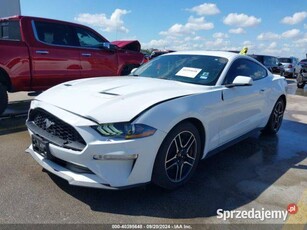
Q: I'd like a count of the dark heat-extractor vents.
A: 2